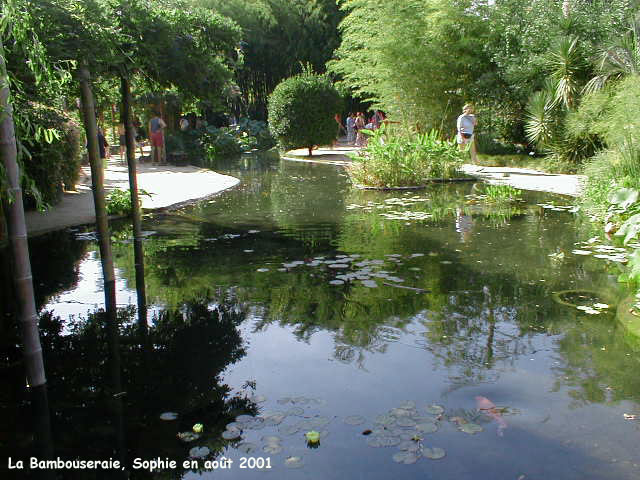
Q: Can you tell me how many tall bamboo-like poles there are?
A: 3